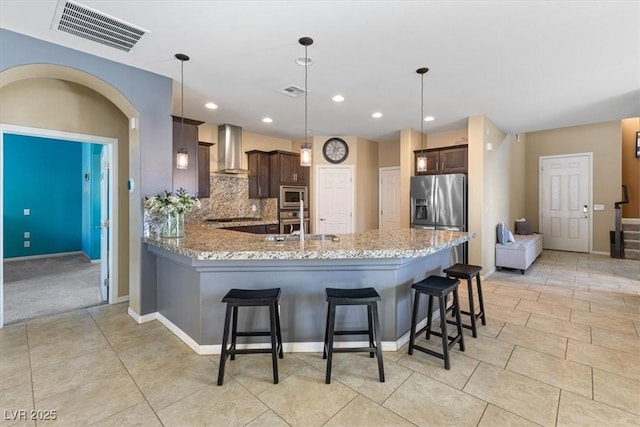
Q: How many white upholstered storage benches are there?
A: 1